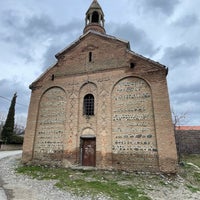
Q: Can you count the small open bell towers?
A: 1